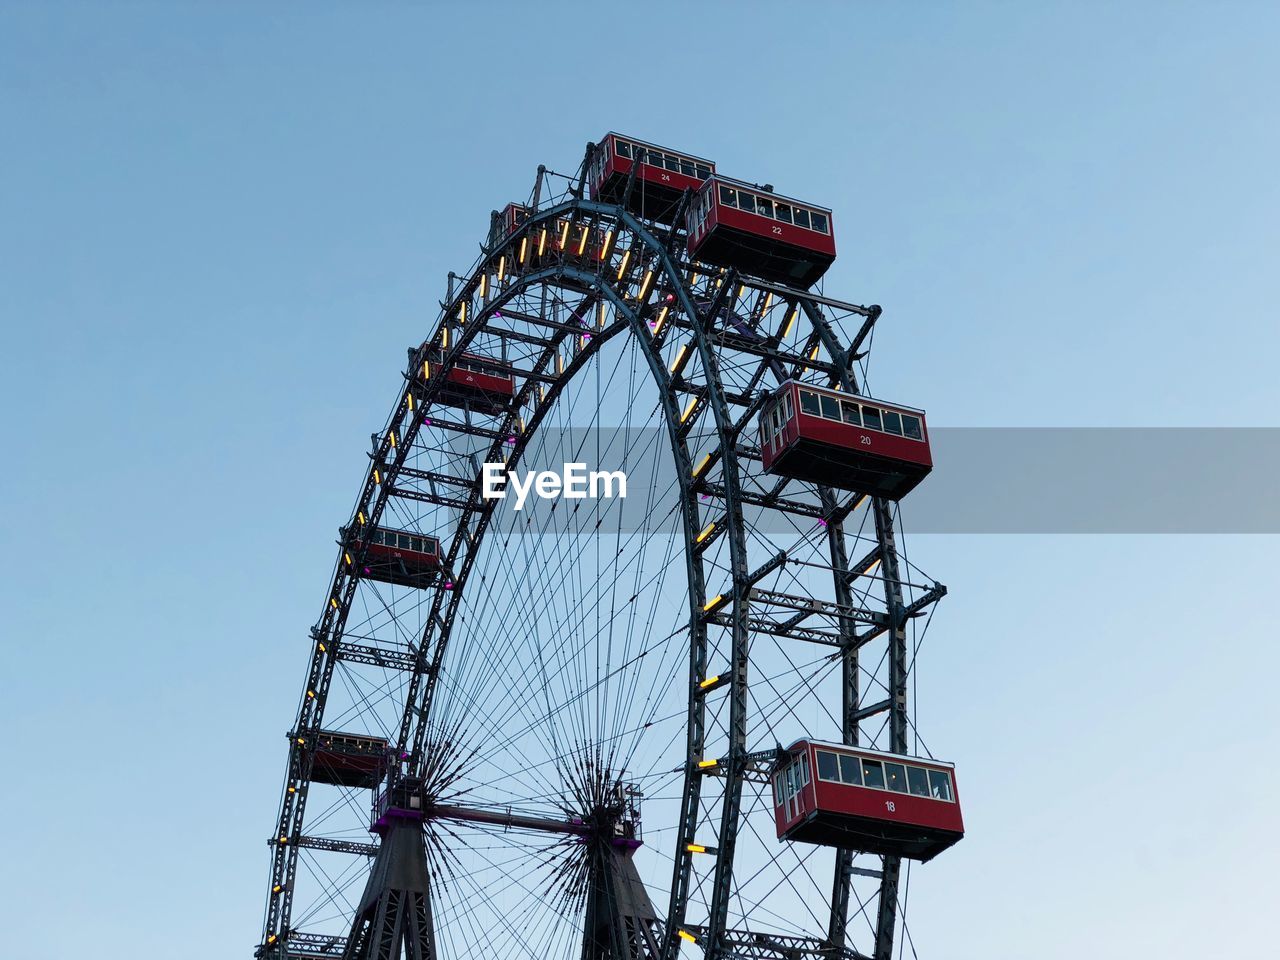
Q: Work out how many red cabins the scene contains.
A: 8